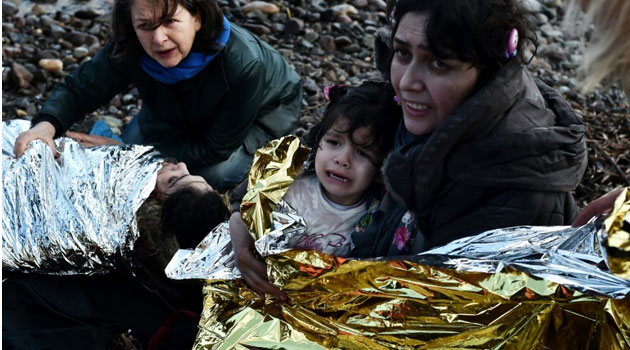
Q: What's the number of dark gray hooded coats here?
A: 1